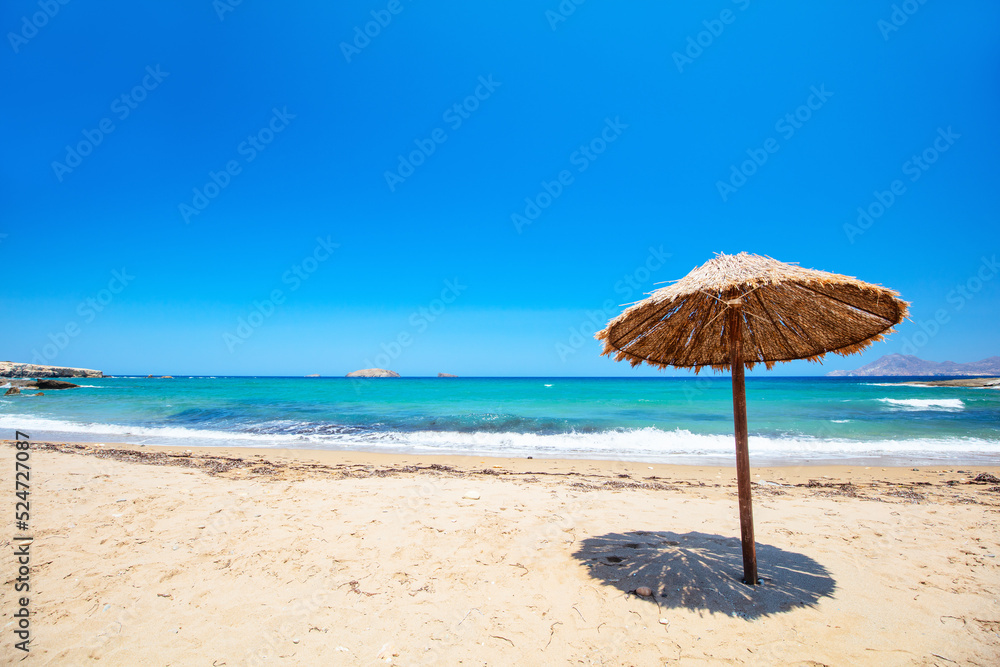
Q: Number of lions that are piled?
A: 0